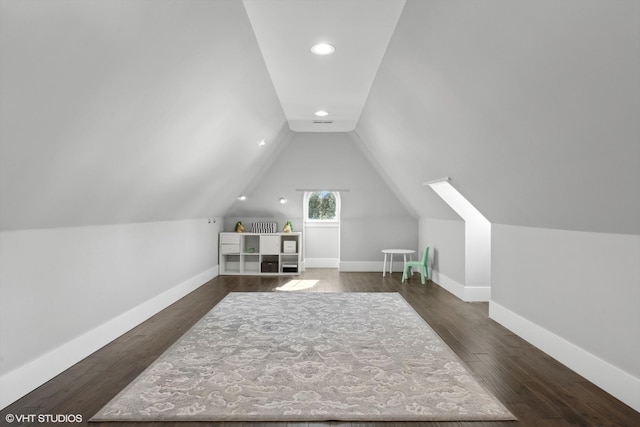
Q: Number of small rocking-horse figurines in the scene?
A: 2